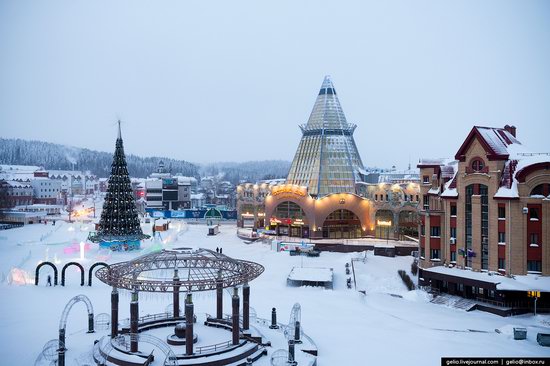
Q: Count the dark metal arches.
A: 3